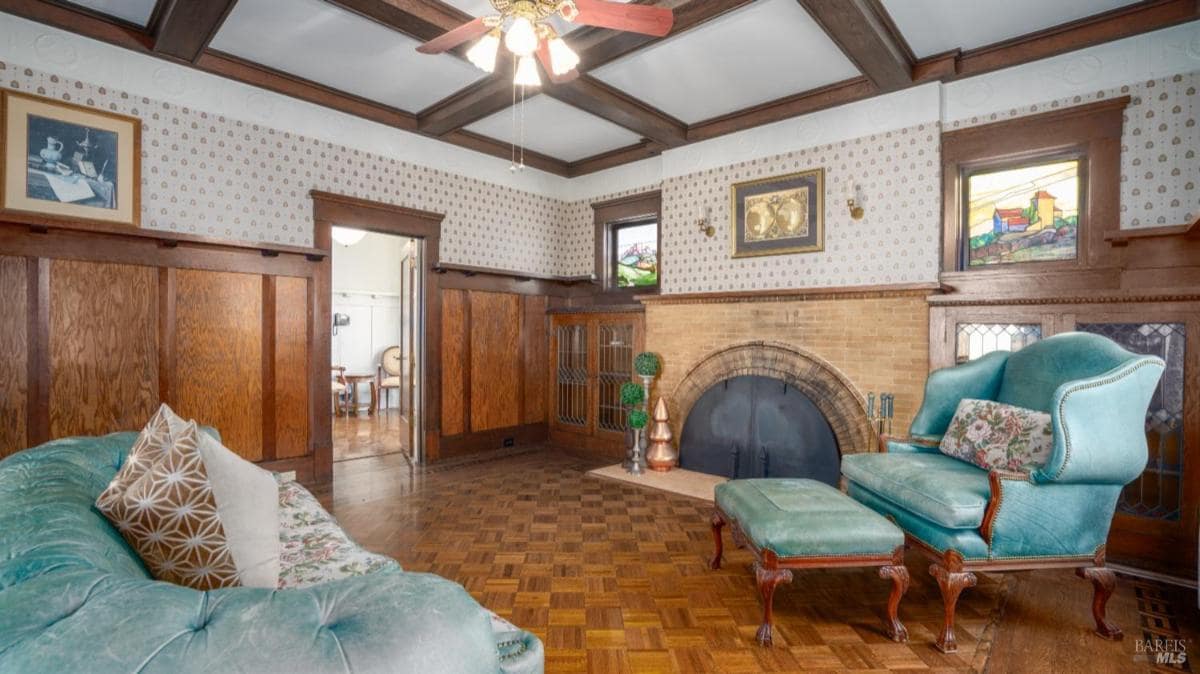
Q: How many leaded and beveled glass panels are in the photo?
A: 4